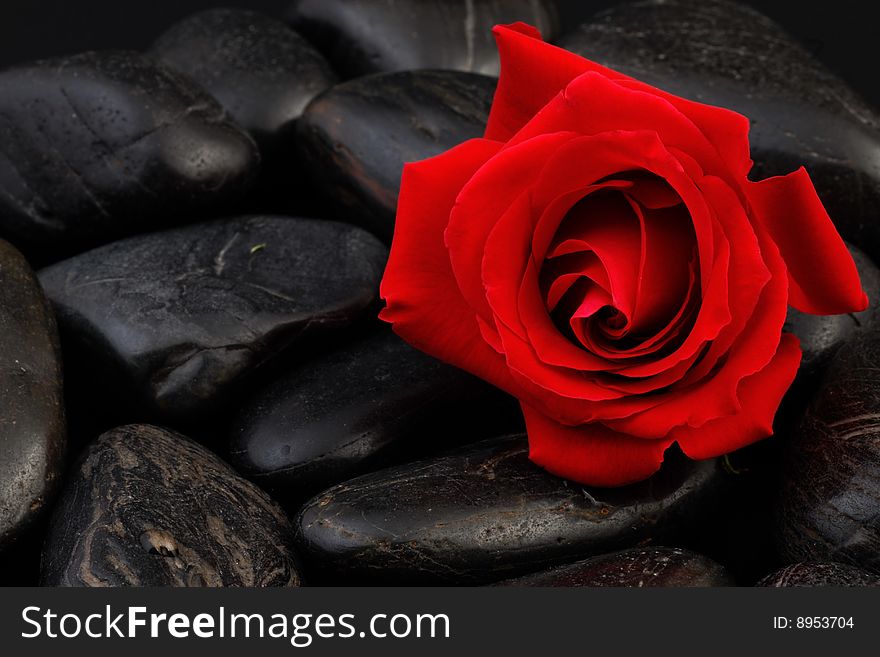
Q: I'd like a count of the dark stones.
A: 14